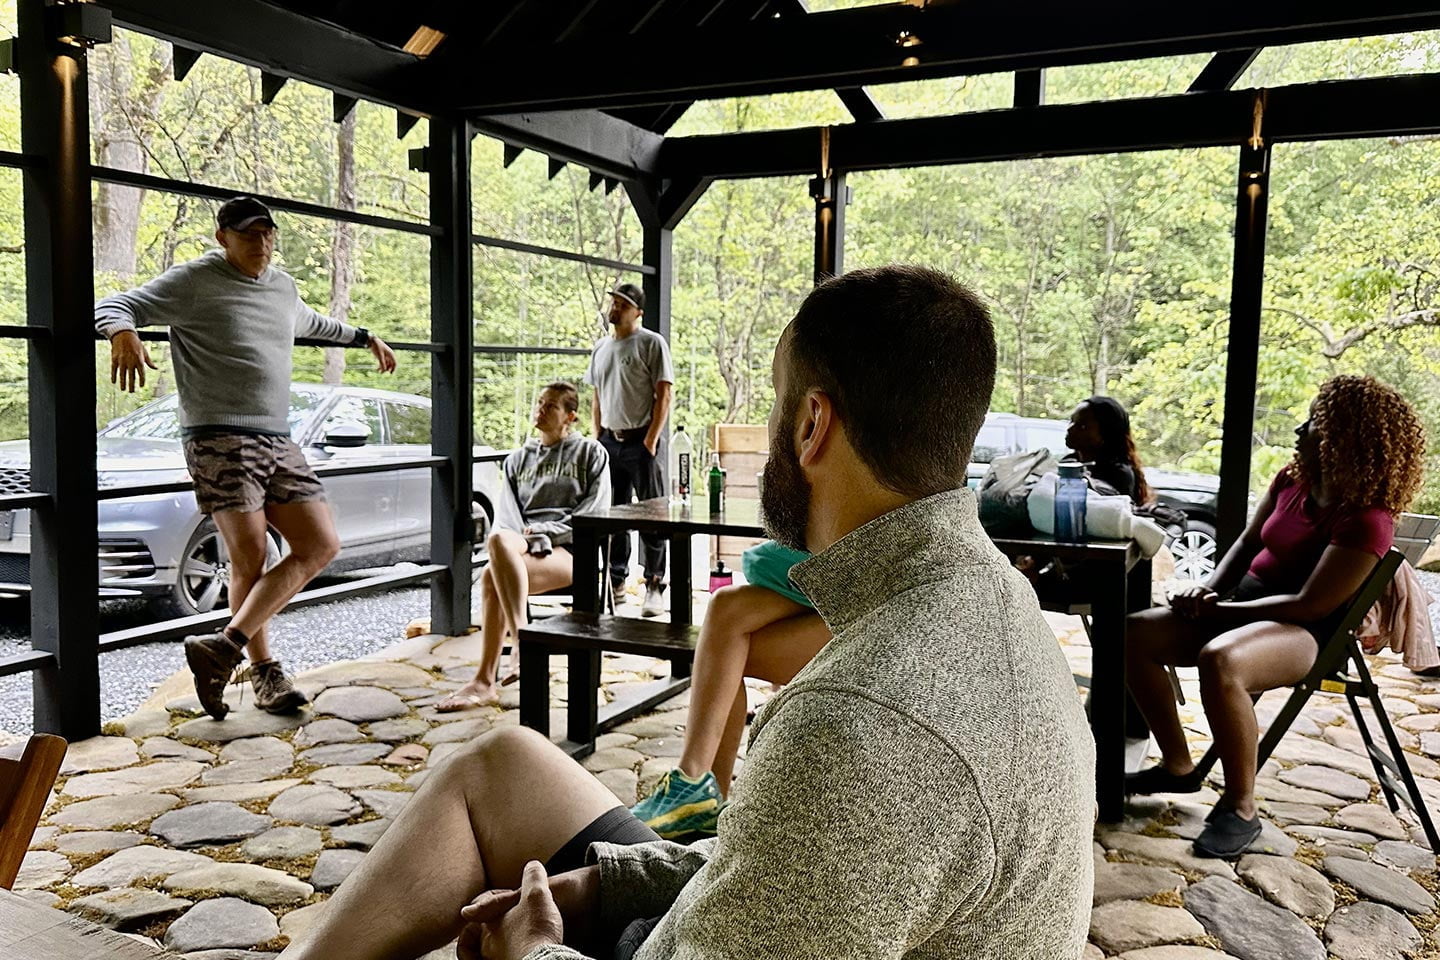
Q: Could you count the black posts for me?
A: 5